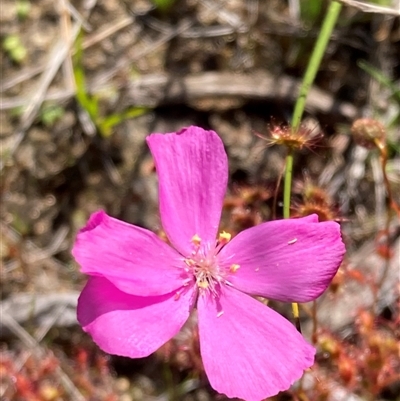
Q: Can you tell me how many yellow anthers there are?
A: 5